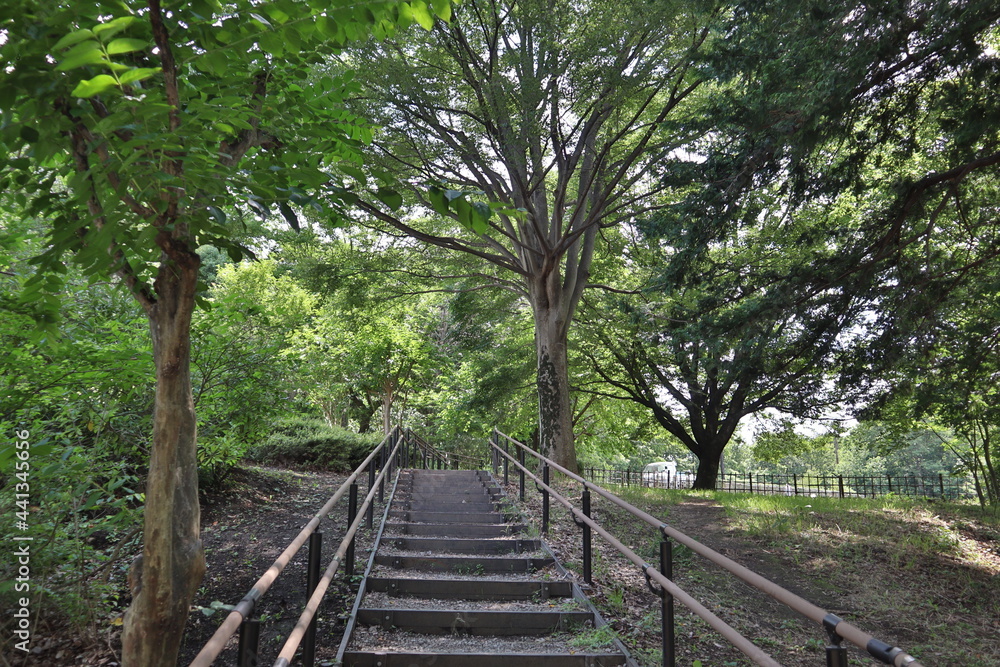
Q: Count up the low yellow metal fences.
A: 0